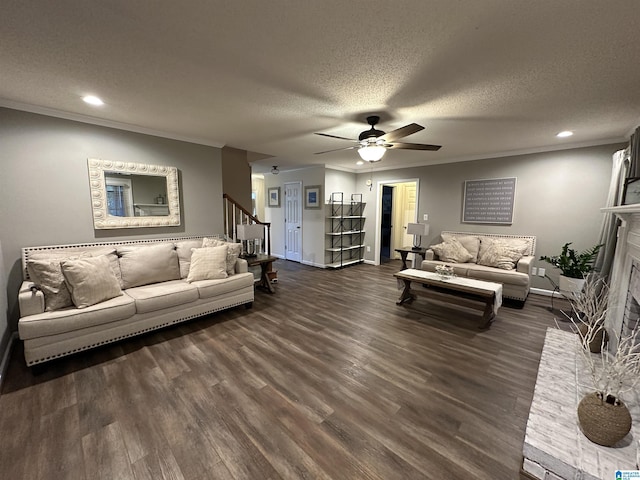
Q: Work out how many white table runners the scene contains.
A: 1